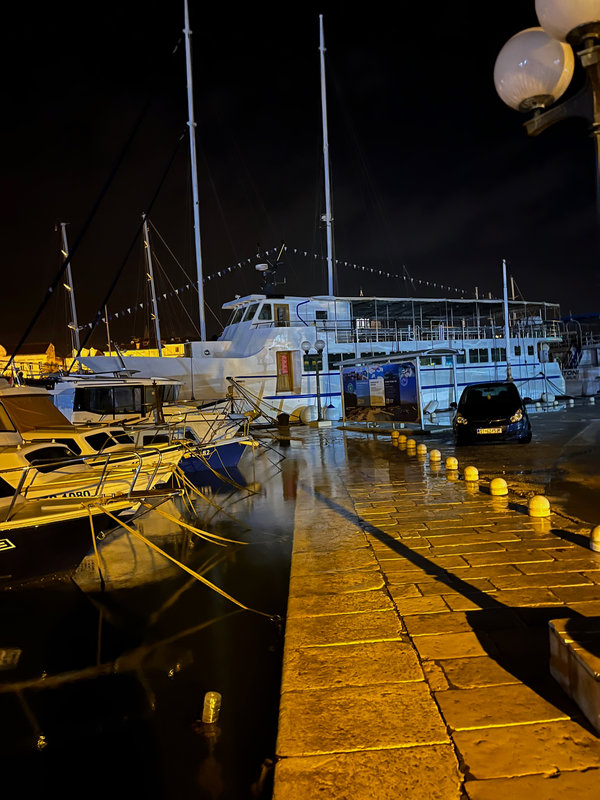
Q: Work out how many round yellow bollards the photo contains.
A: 10